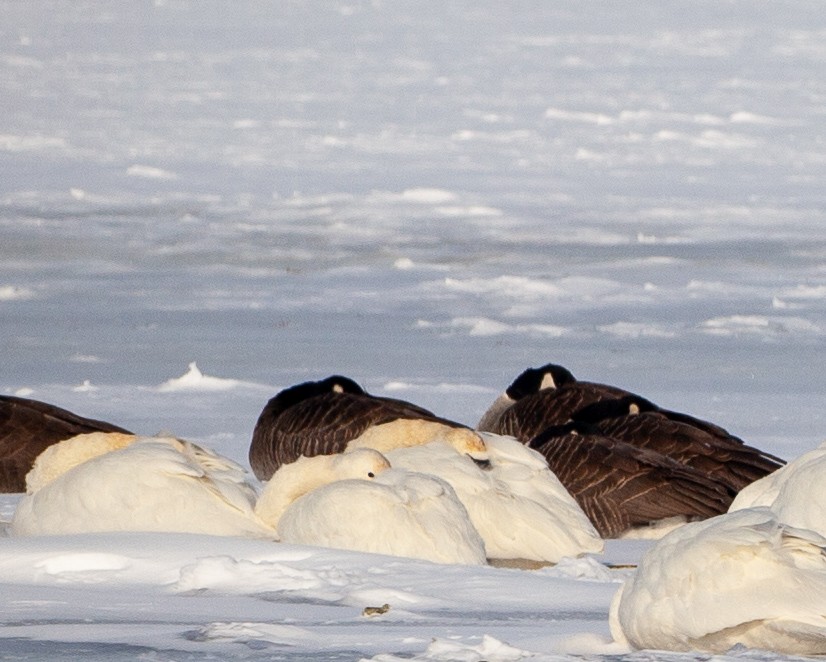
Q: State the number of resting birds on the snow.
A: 10